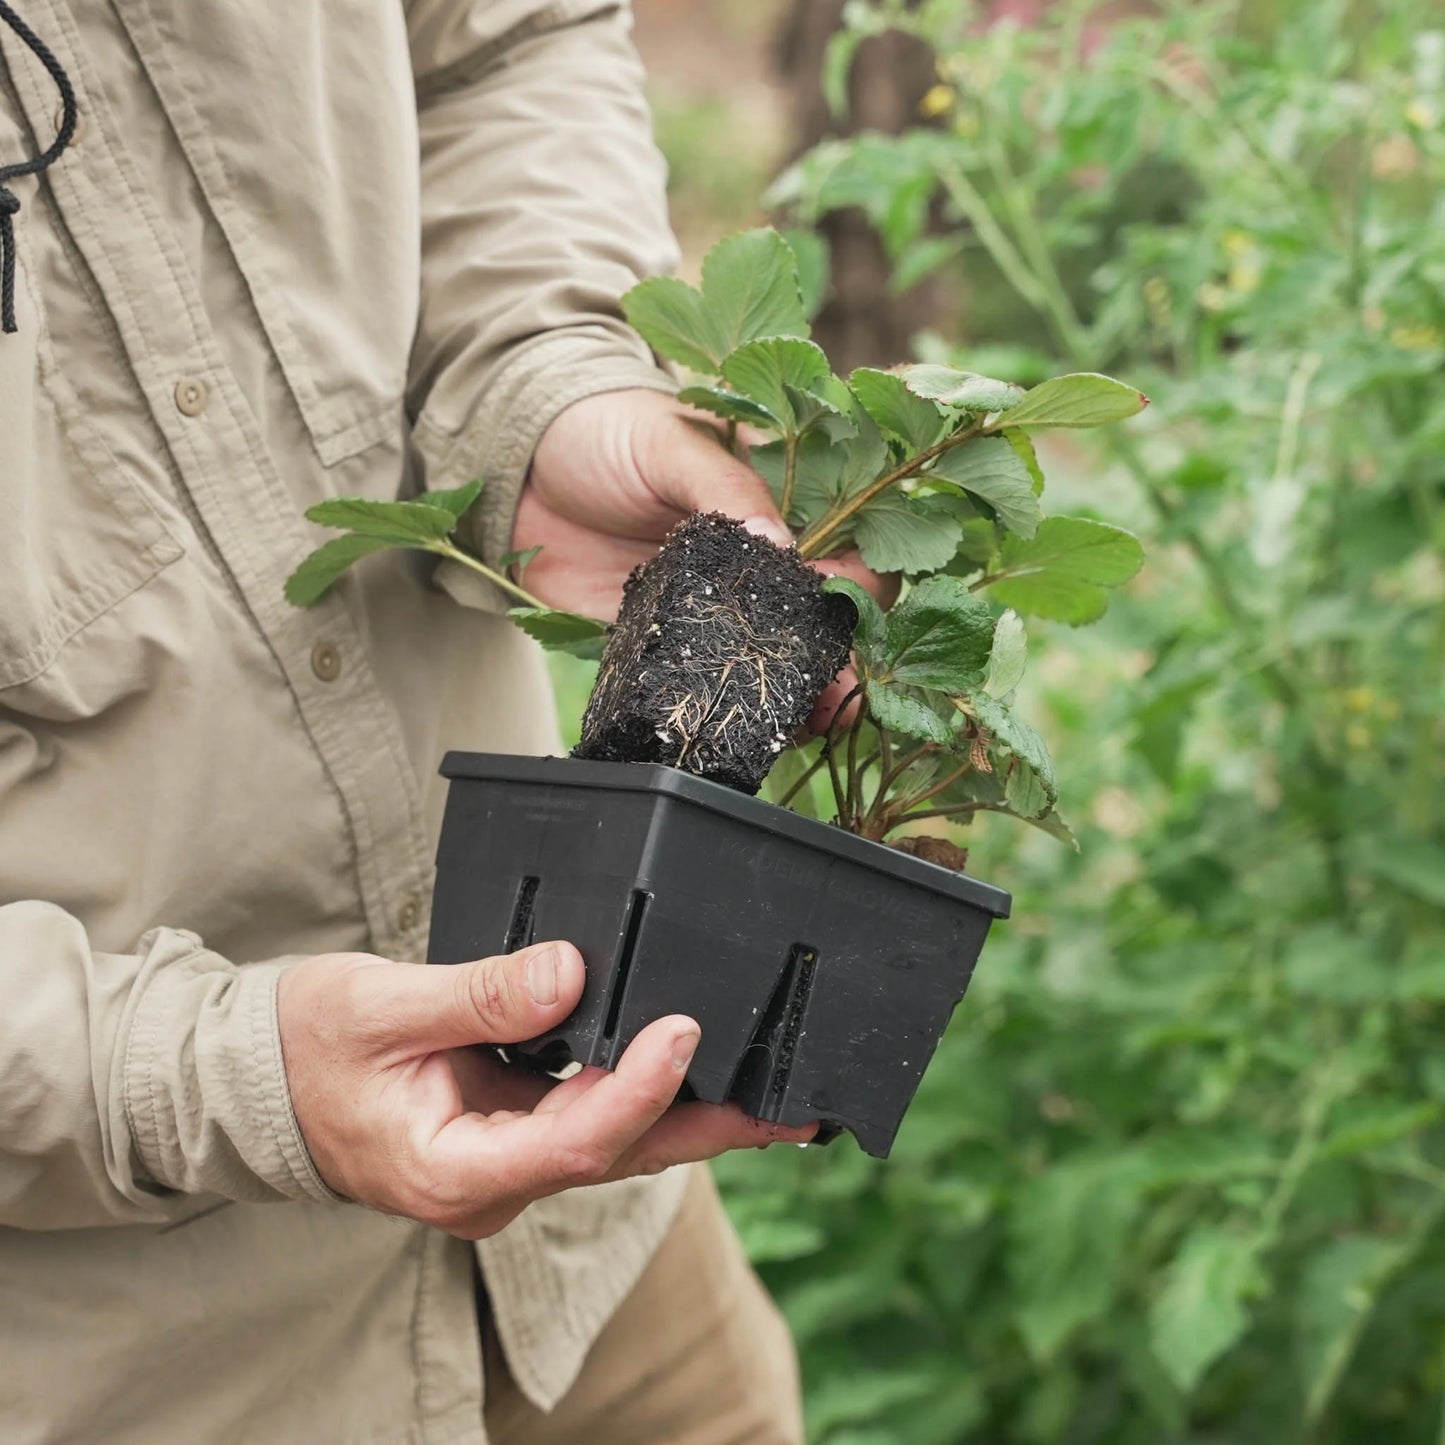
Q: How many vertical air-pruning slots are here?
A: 3